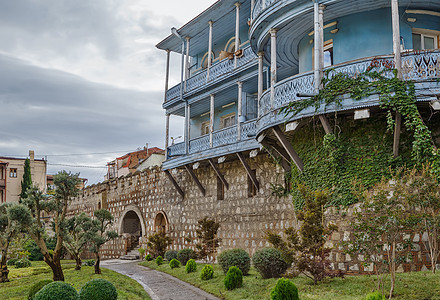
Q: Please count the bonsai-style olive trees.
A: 4